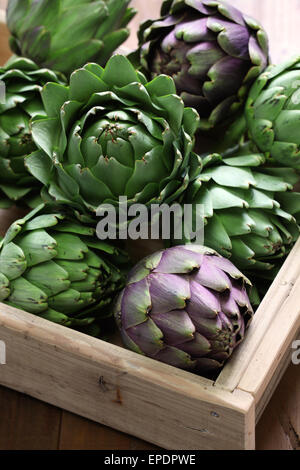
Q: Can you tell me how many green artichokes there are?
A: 6